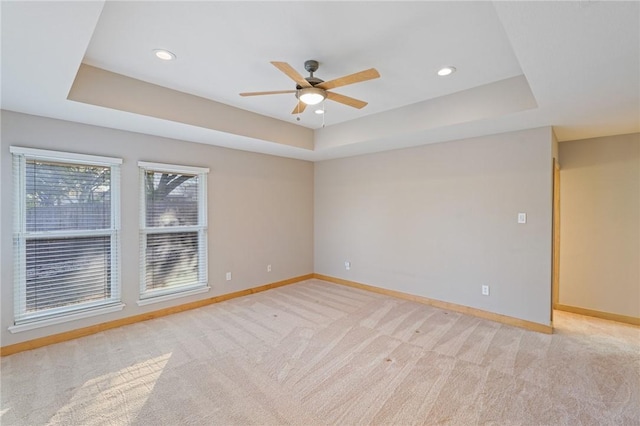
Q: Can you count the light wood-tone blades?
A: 5